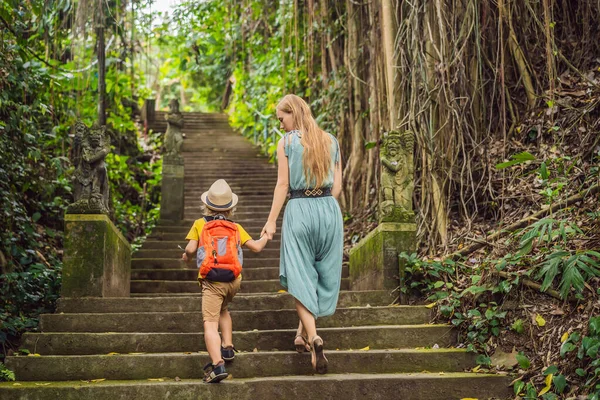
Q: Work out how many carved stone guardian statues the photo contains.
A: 3